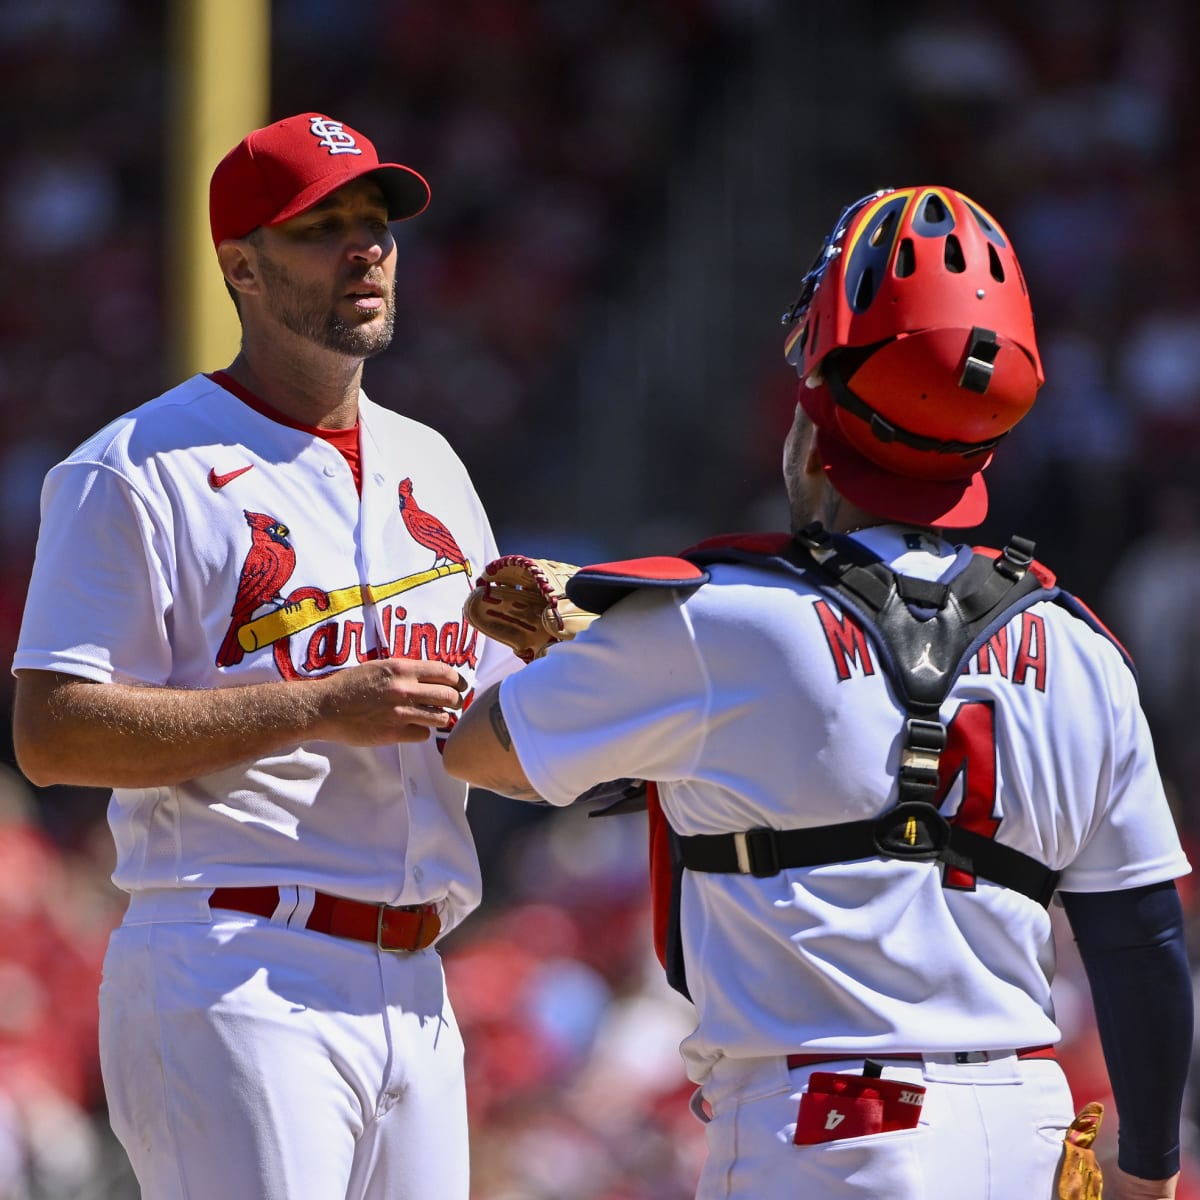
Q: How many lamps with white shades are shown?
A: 0